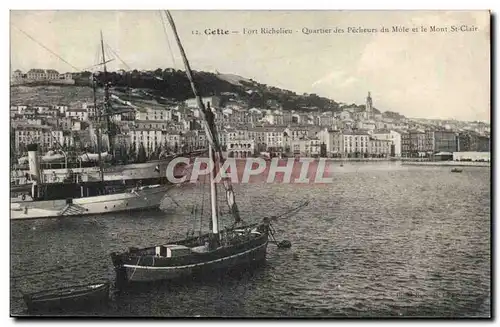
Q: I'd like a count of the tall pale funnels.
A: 1